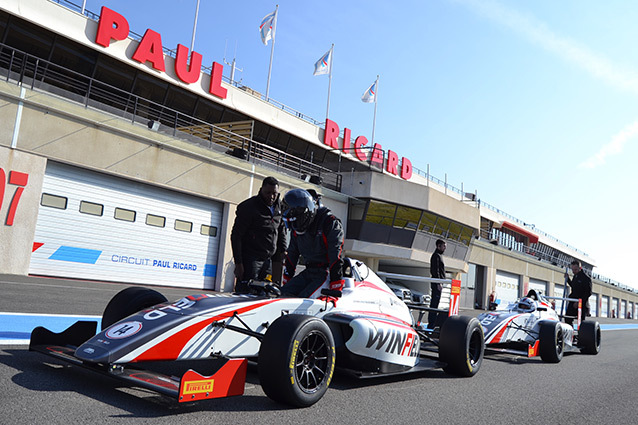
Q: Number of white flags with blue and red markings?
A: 3